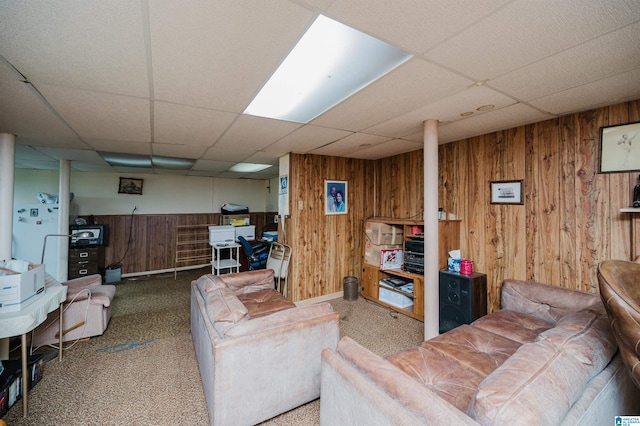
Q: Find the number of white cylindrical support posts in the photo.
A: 3